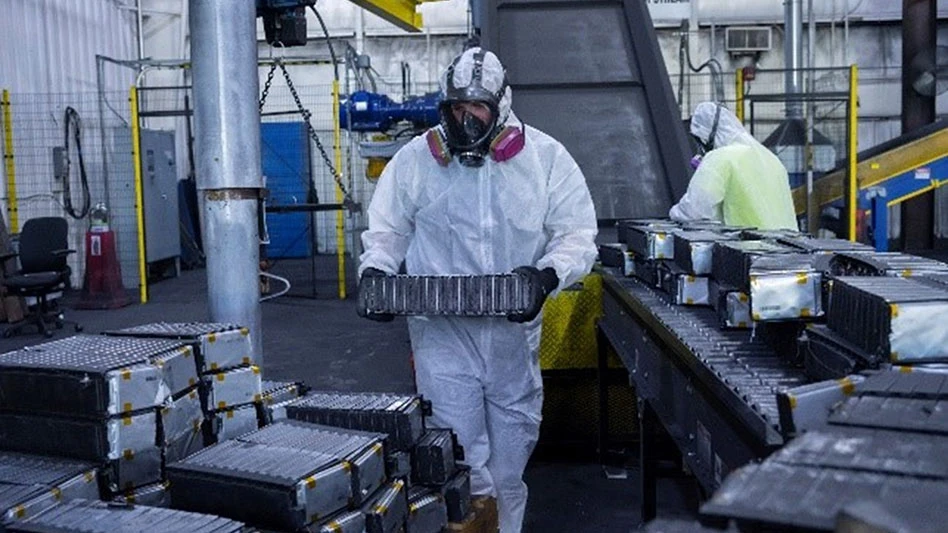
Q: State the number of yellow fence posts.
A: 5